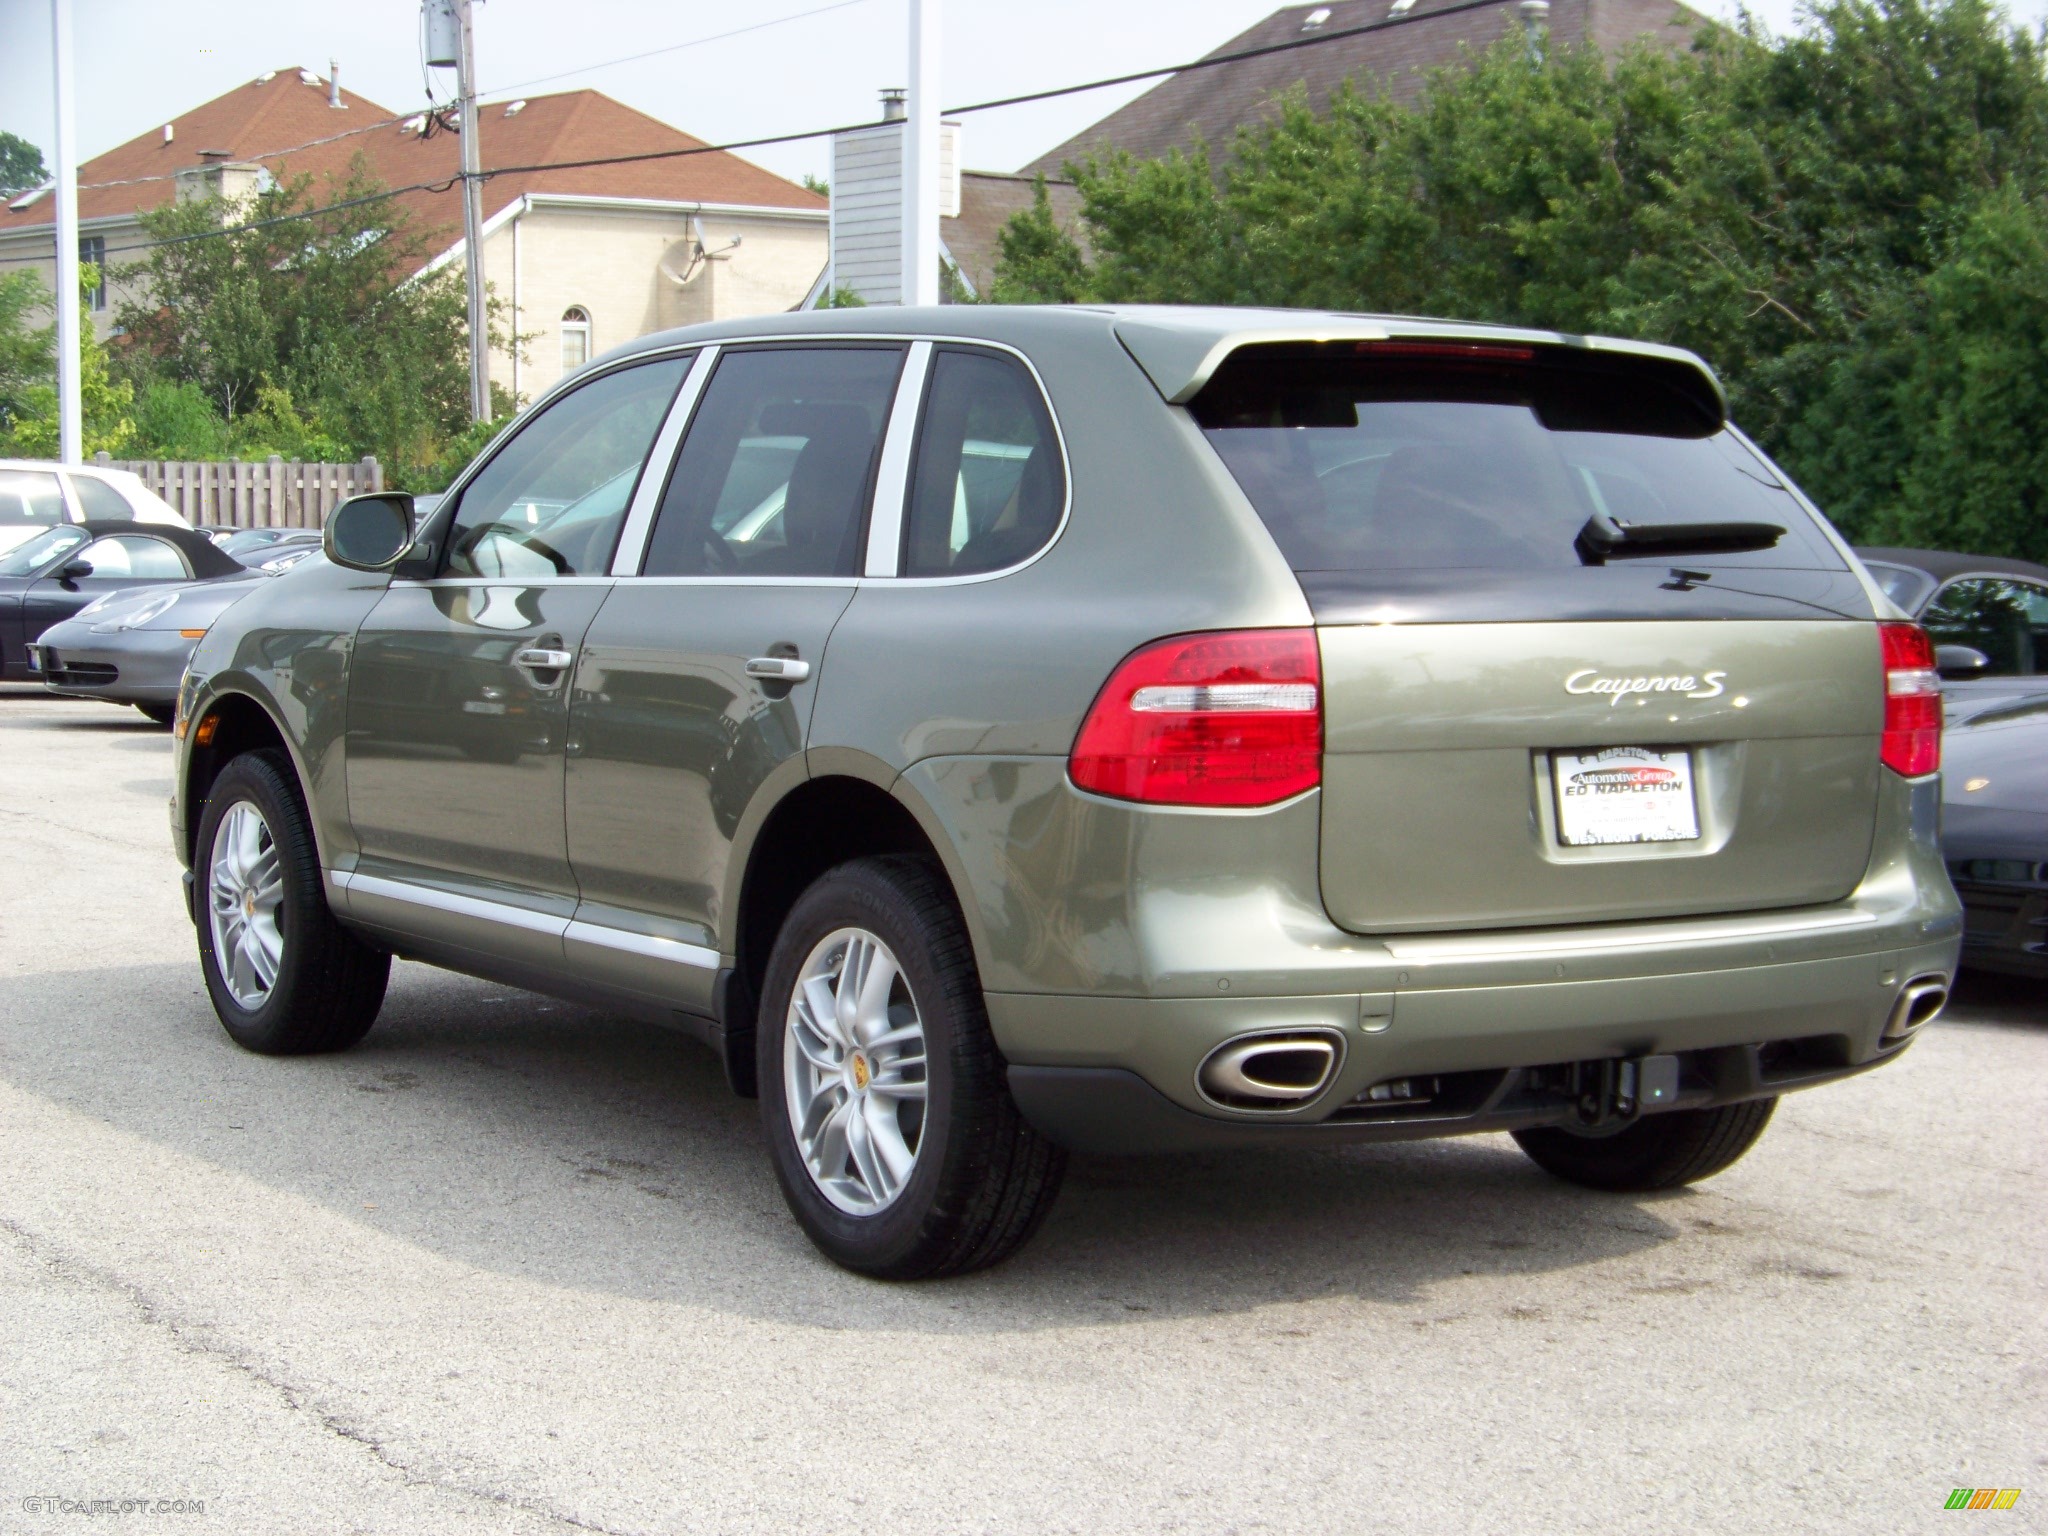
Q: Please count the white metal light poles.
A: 2